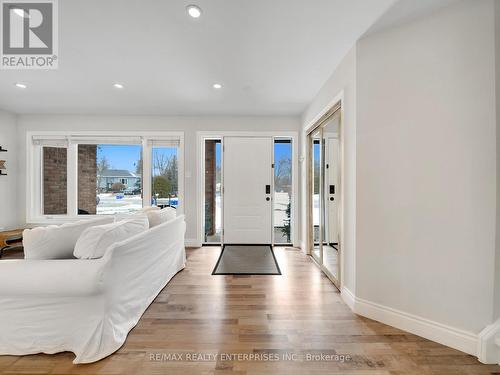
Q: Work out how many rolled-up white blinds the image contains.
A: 3